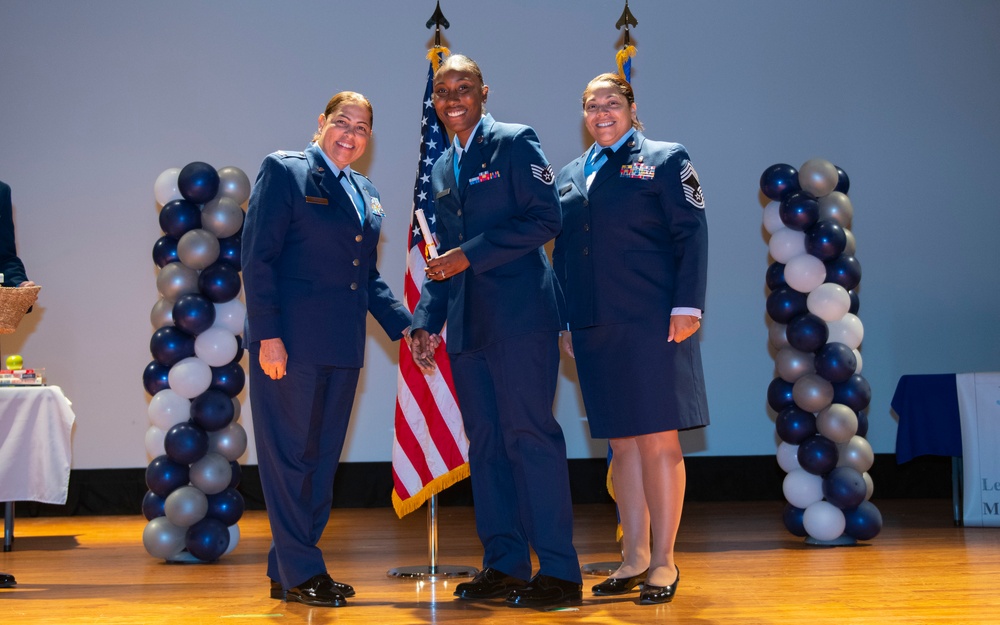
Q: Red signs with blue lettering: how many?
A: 0